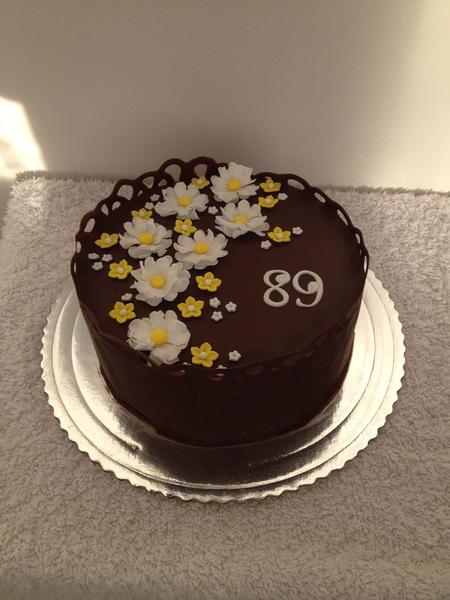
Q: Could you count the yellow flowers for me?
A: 12